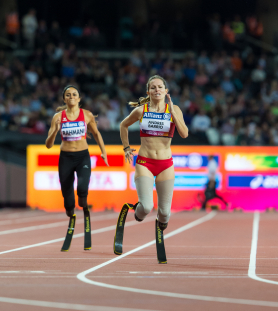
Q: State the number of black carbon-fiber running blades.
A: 4